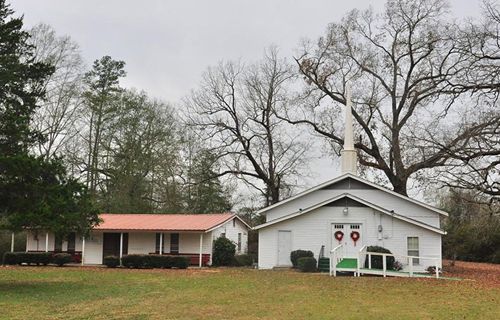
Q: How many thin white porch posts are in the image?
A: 6